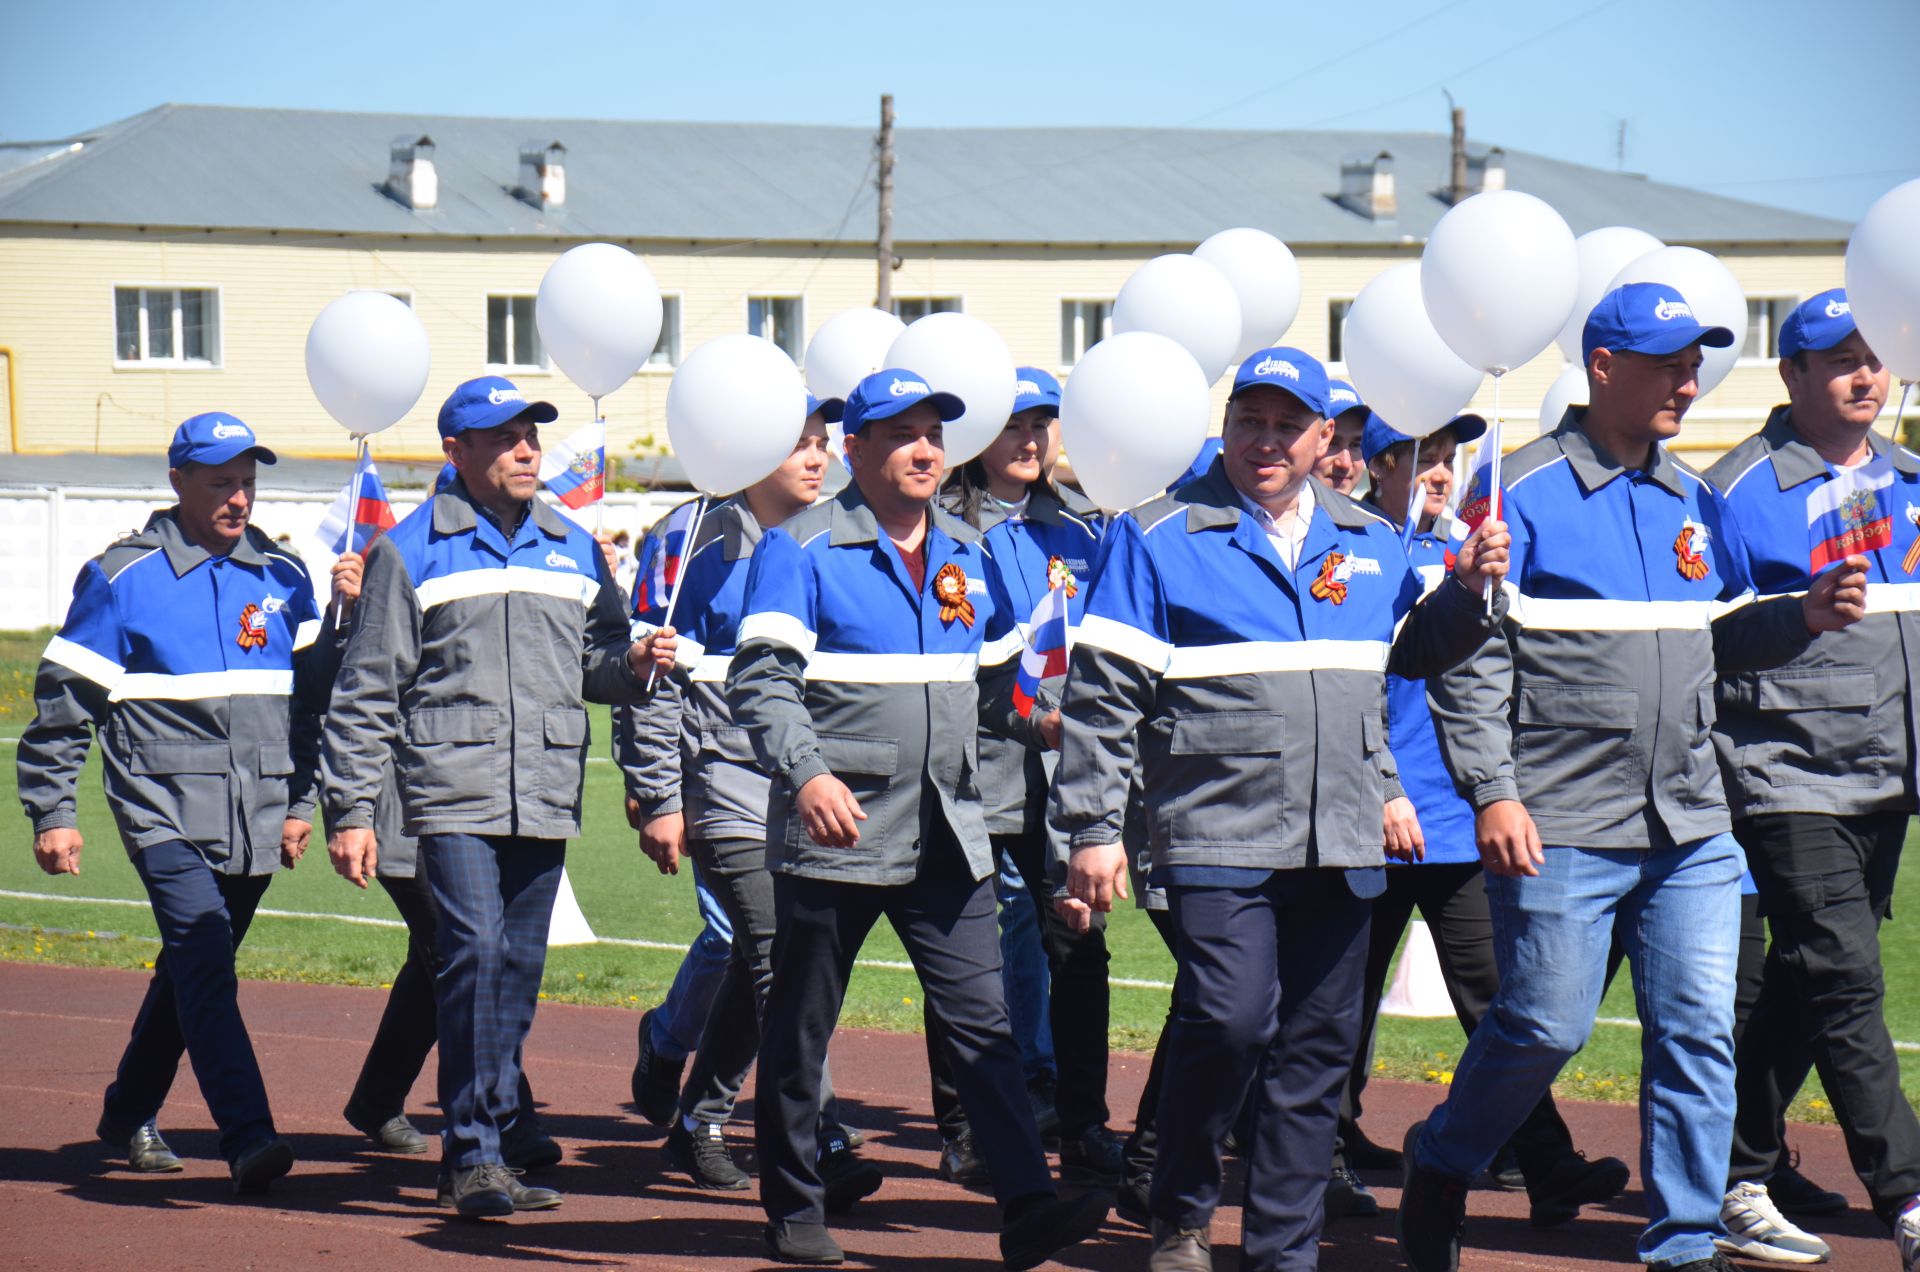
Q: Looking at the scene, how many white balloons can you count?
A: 14